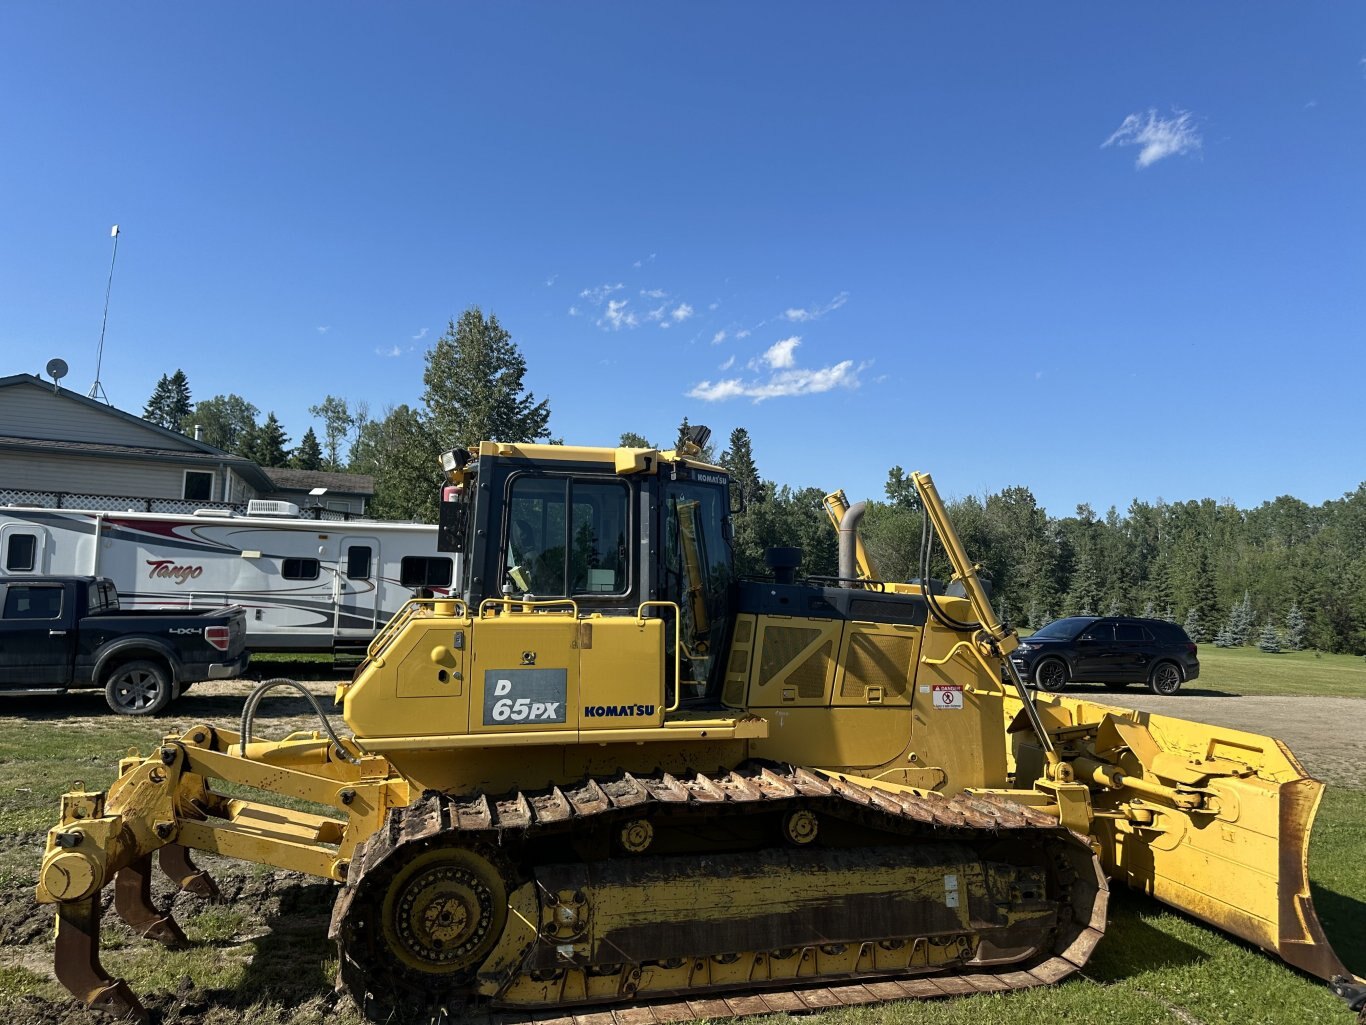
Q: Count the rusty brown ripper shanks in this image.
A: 3